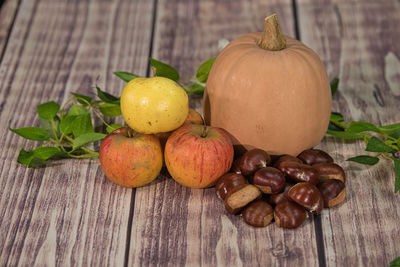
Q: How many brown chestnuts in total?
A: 14